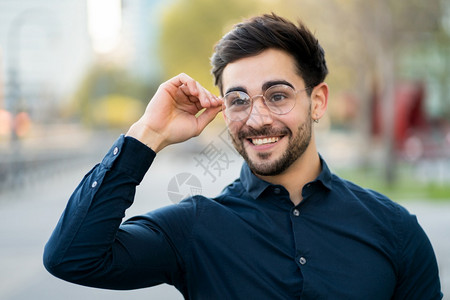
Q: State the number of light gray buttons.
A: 4